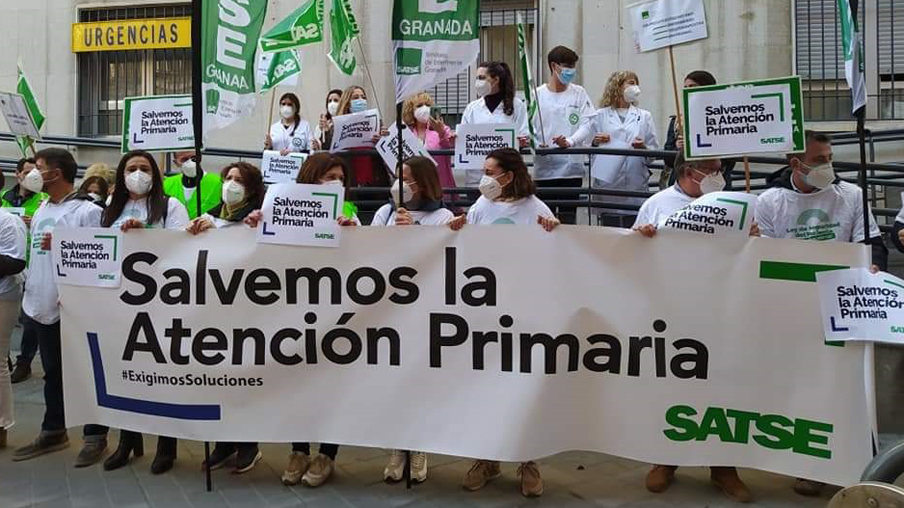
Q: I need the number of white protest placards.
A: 12